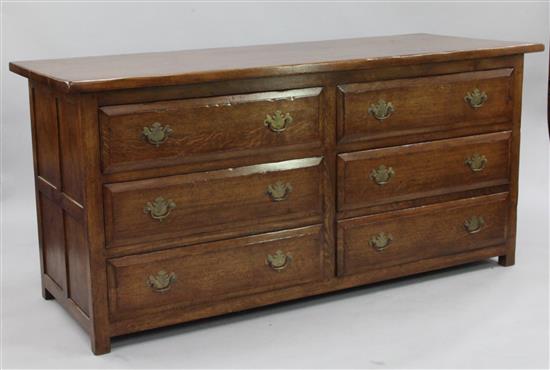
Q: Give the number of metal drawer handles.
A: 12